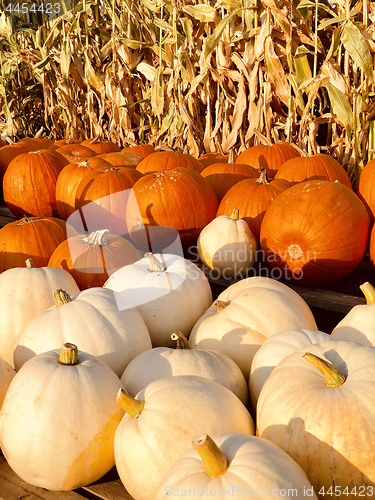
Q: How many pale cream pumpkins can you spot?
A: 13